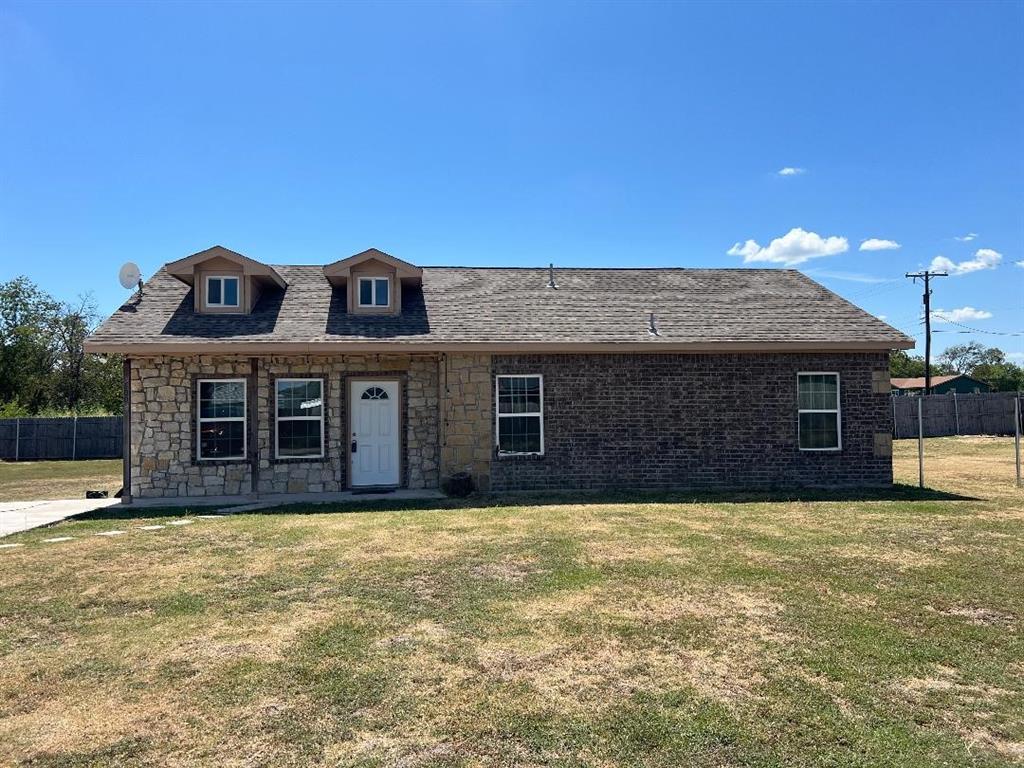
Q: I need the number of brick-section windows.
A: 2